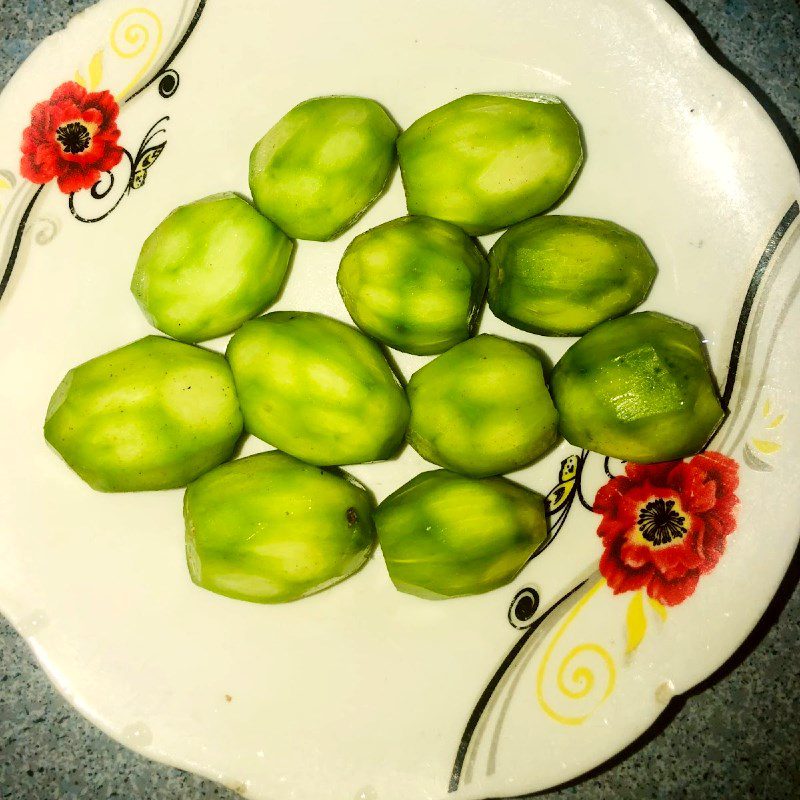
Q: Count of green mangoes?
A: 11